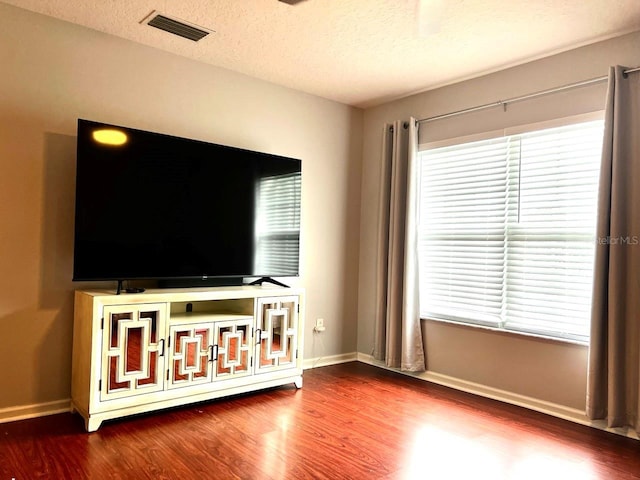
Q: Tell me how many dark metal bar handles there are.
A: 4